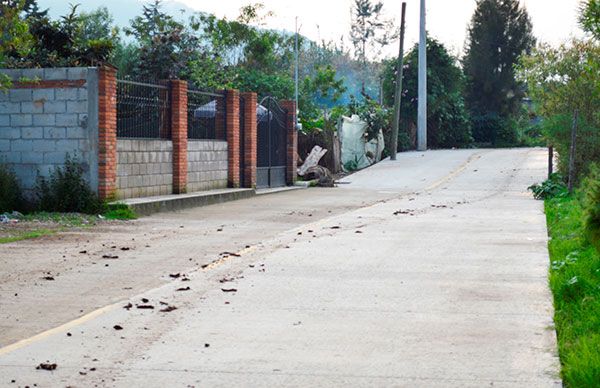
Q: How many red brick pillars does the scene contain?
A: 5